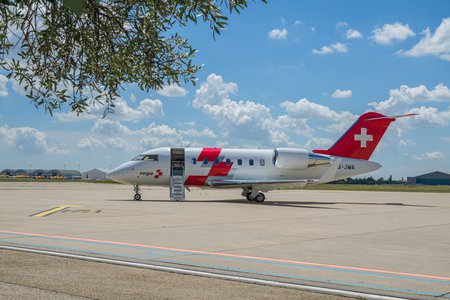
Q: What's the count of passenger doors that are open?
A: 1